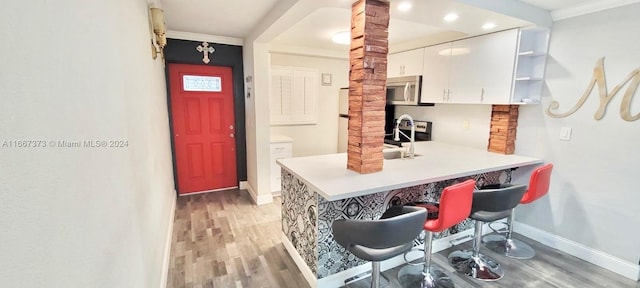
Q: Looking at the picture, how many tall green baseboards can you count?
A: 0